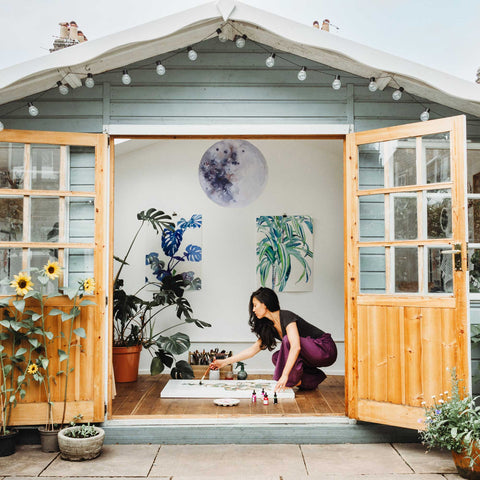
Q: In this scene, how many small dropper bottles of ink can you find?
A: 4